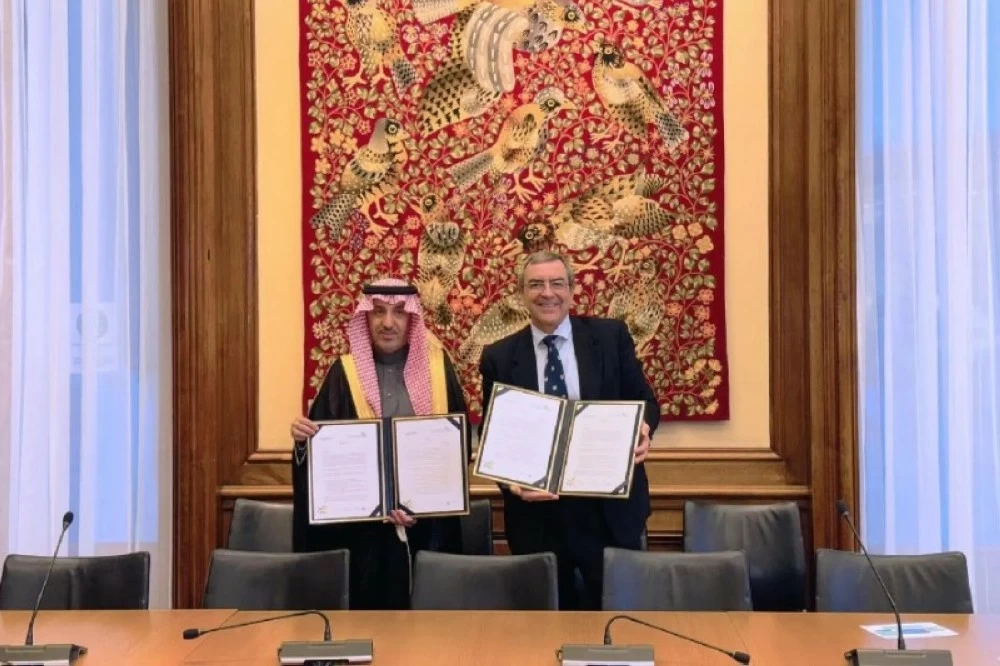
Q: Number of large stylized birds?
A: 9